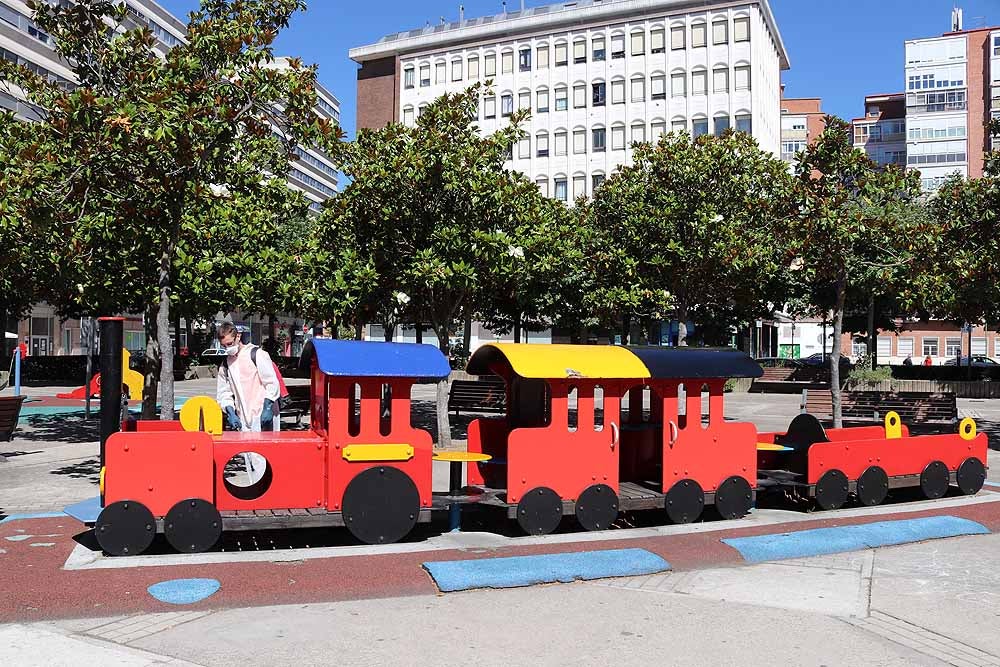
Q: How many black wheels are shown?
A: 11